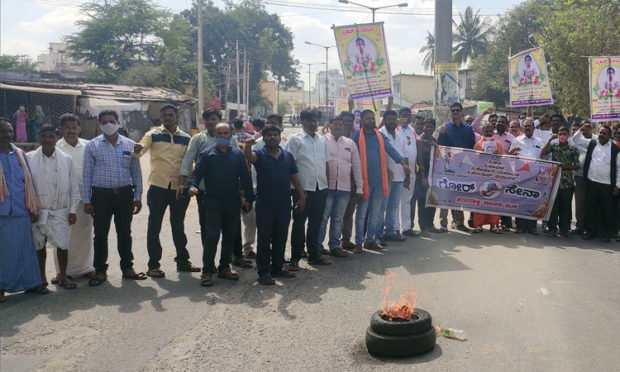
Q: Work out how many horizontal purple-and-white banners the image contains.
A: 1